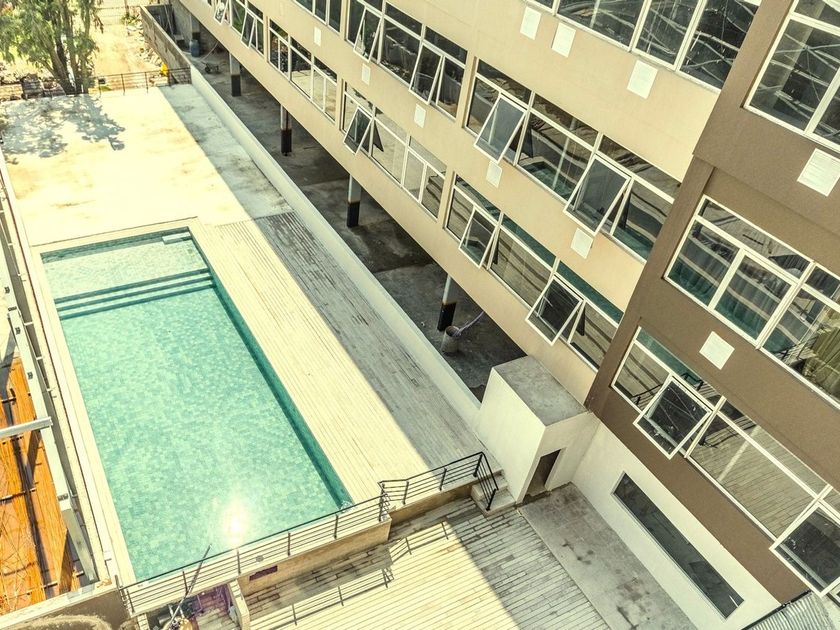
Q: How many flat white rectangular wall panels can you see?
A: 10